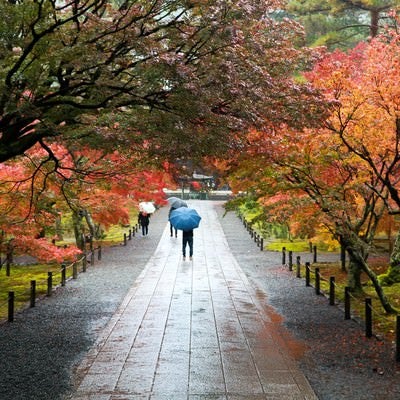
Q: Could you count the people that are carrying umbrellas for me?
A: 3